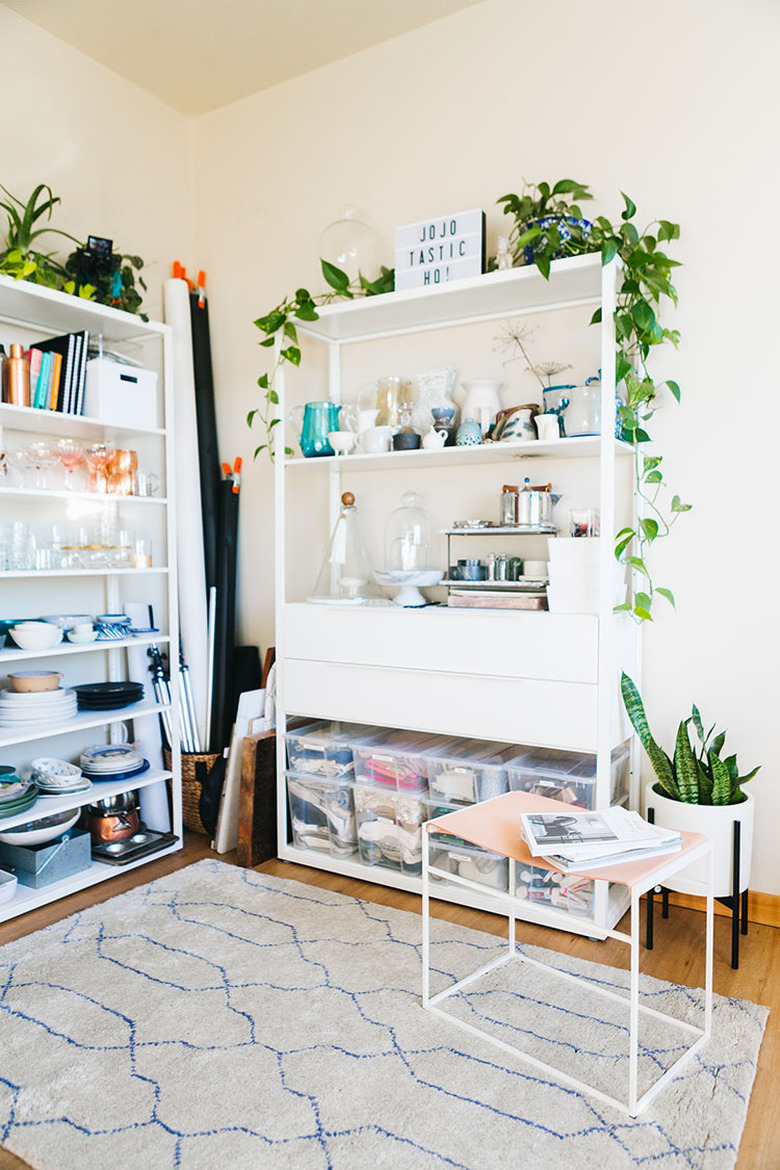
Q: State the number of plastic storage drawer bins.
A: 9